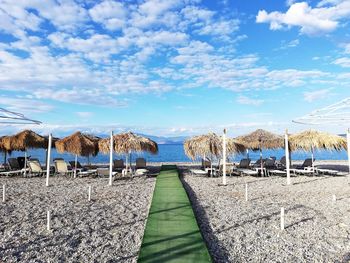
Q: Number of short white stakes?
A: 6